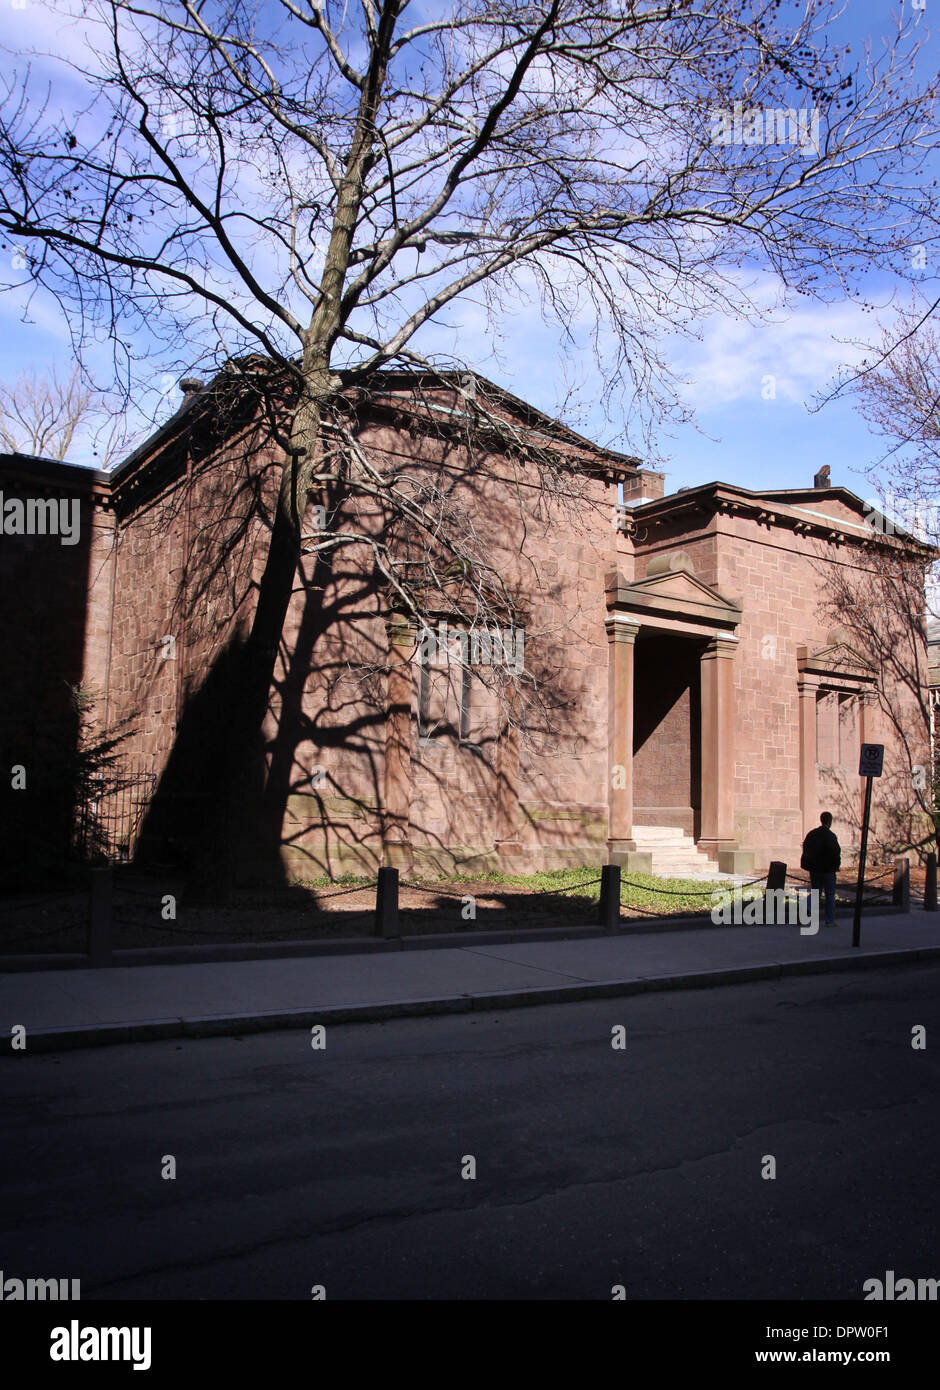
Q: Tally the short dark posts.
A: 6